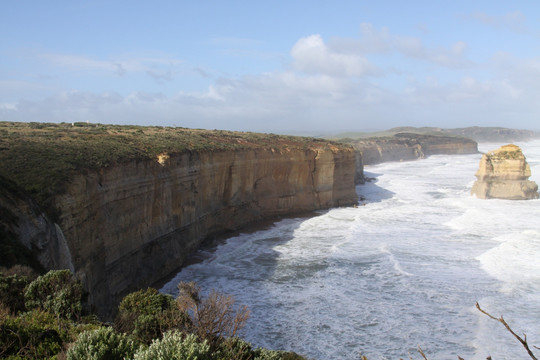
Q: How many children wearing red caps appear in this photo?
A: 0